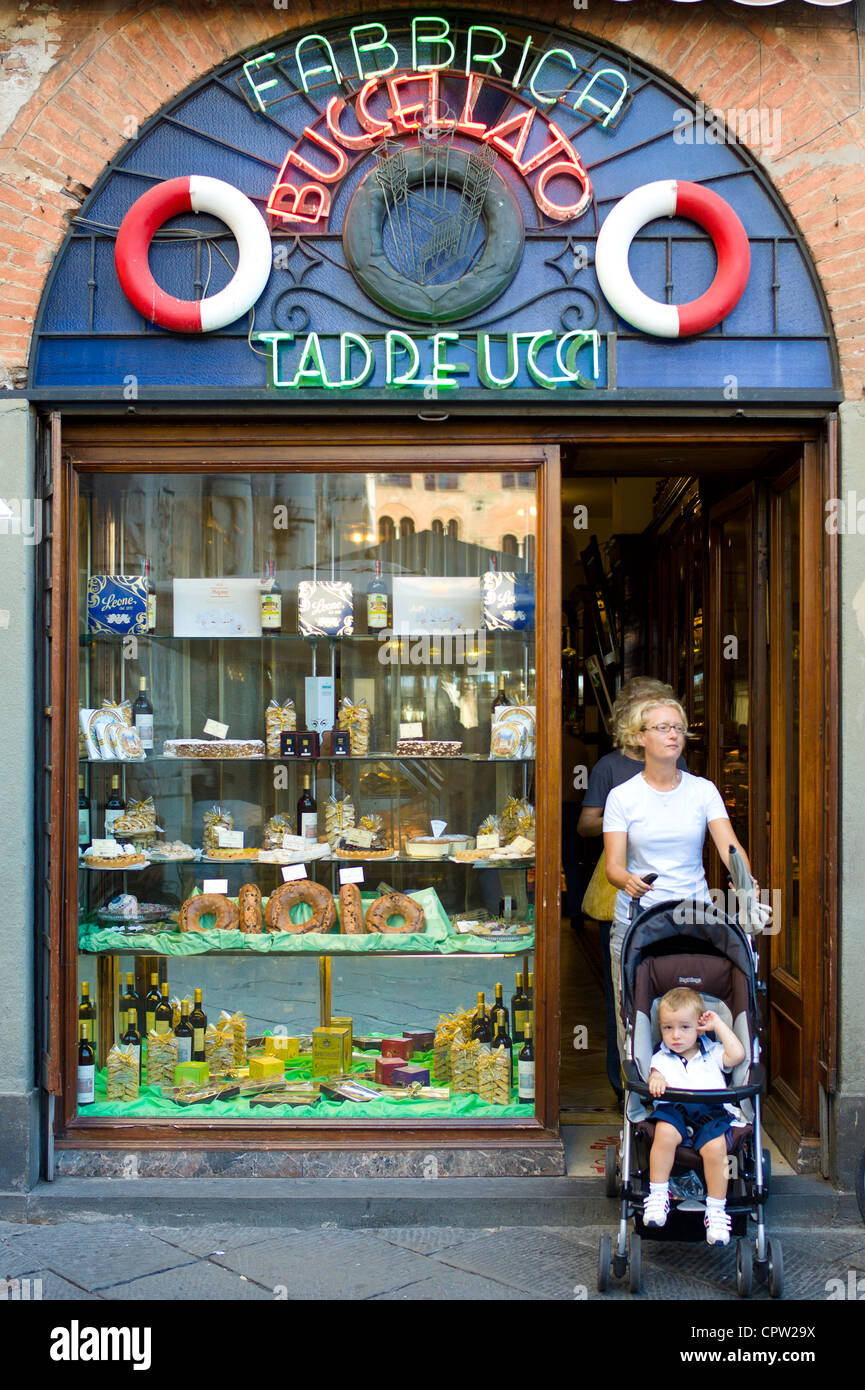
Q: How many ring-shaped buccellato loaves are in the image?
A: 3